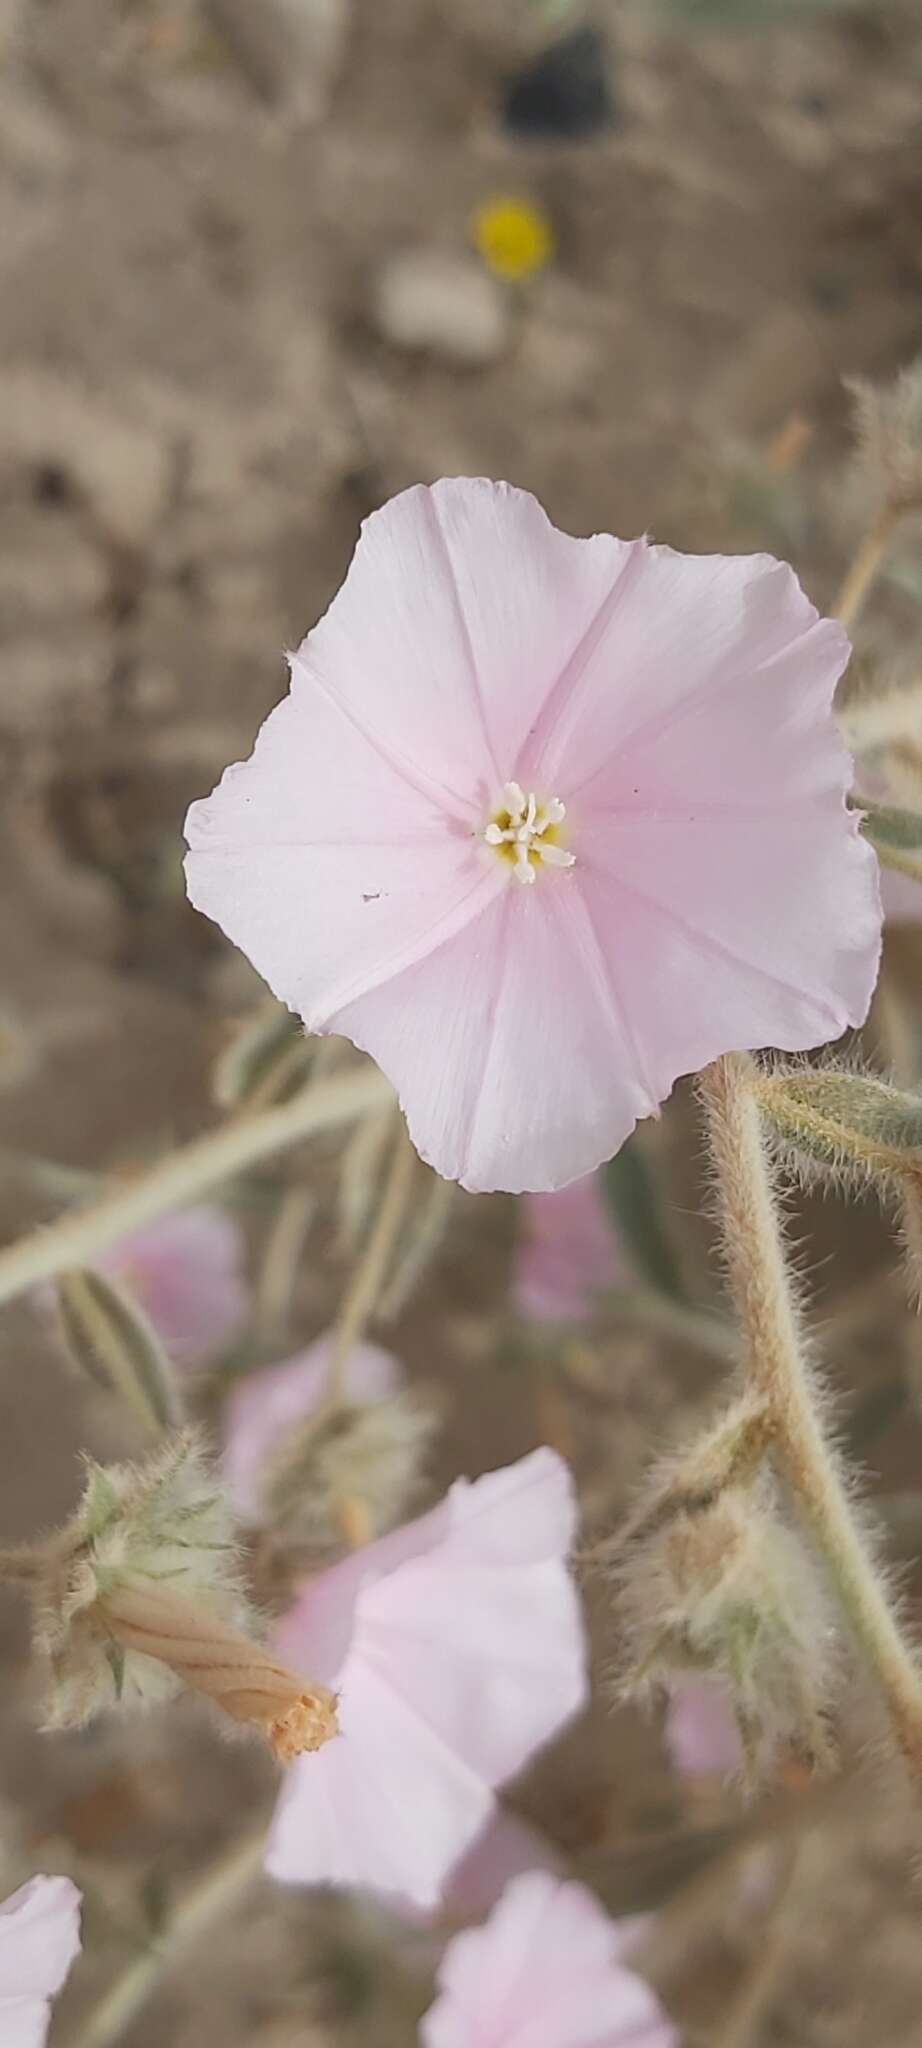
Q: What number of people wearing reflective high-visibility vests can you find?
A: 0